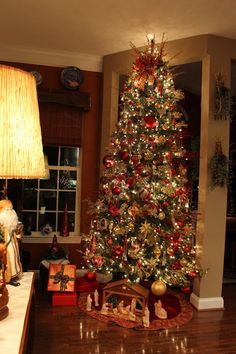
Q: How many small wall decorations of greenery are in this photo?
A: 2